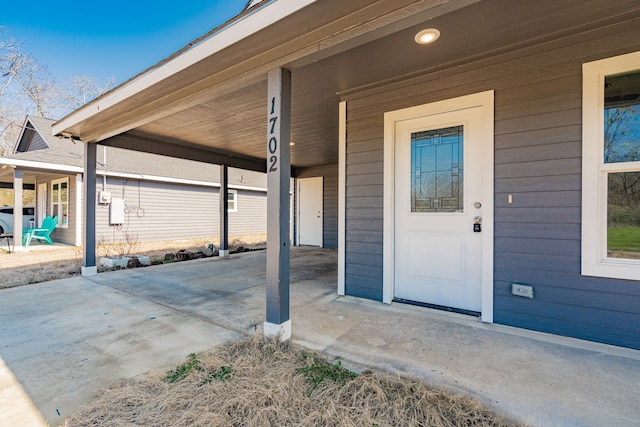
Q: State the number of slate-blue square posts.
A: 3